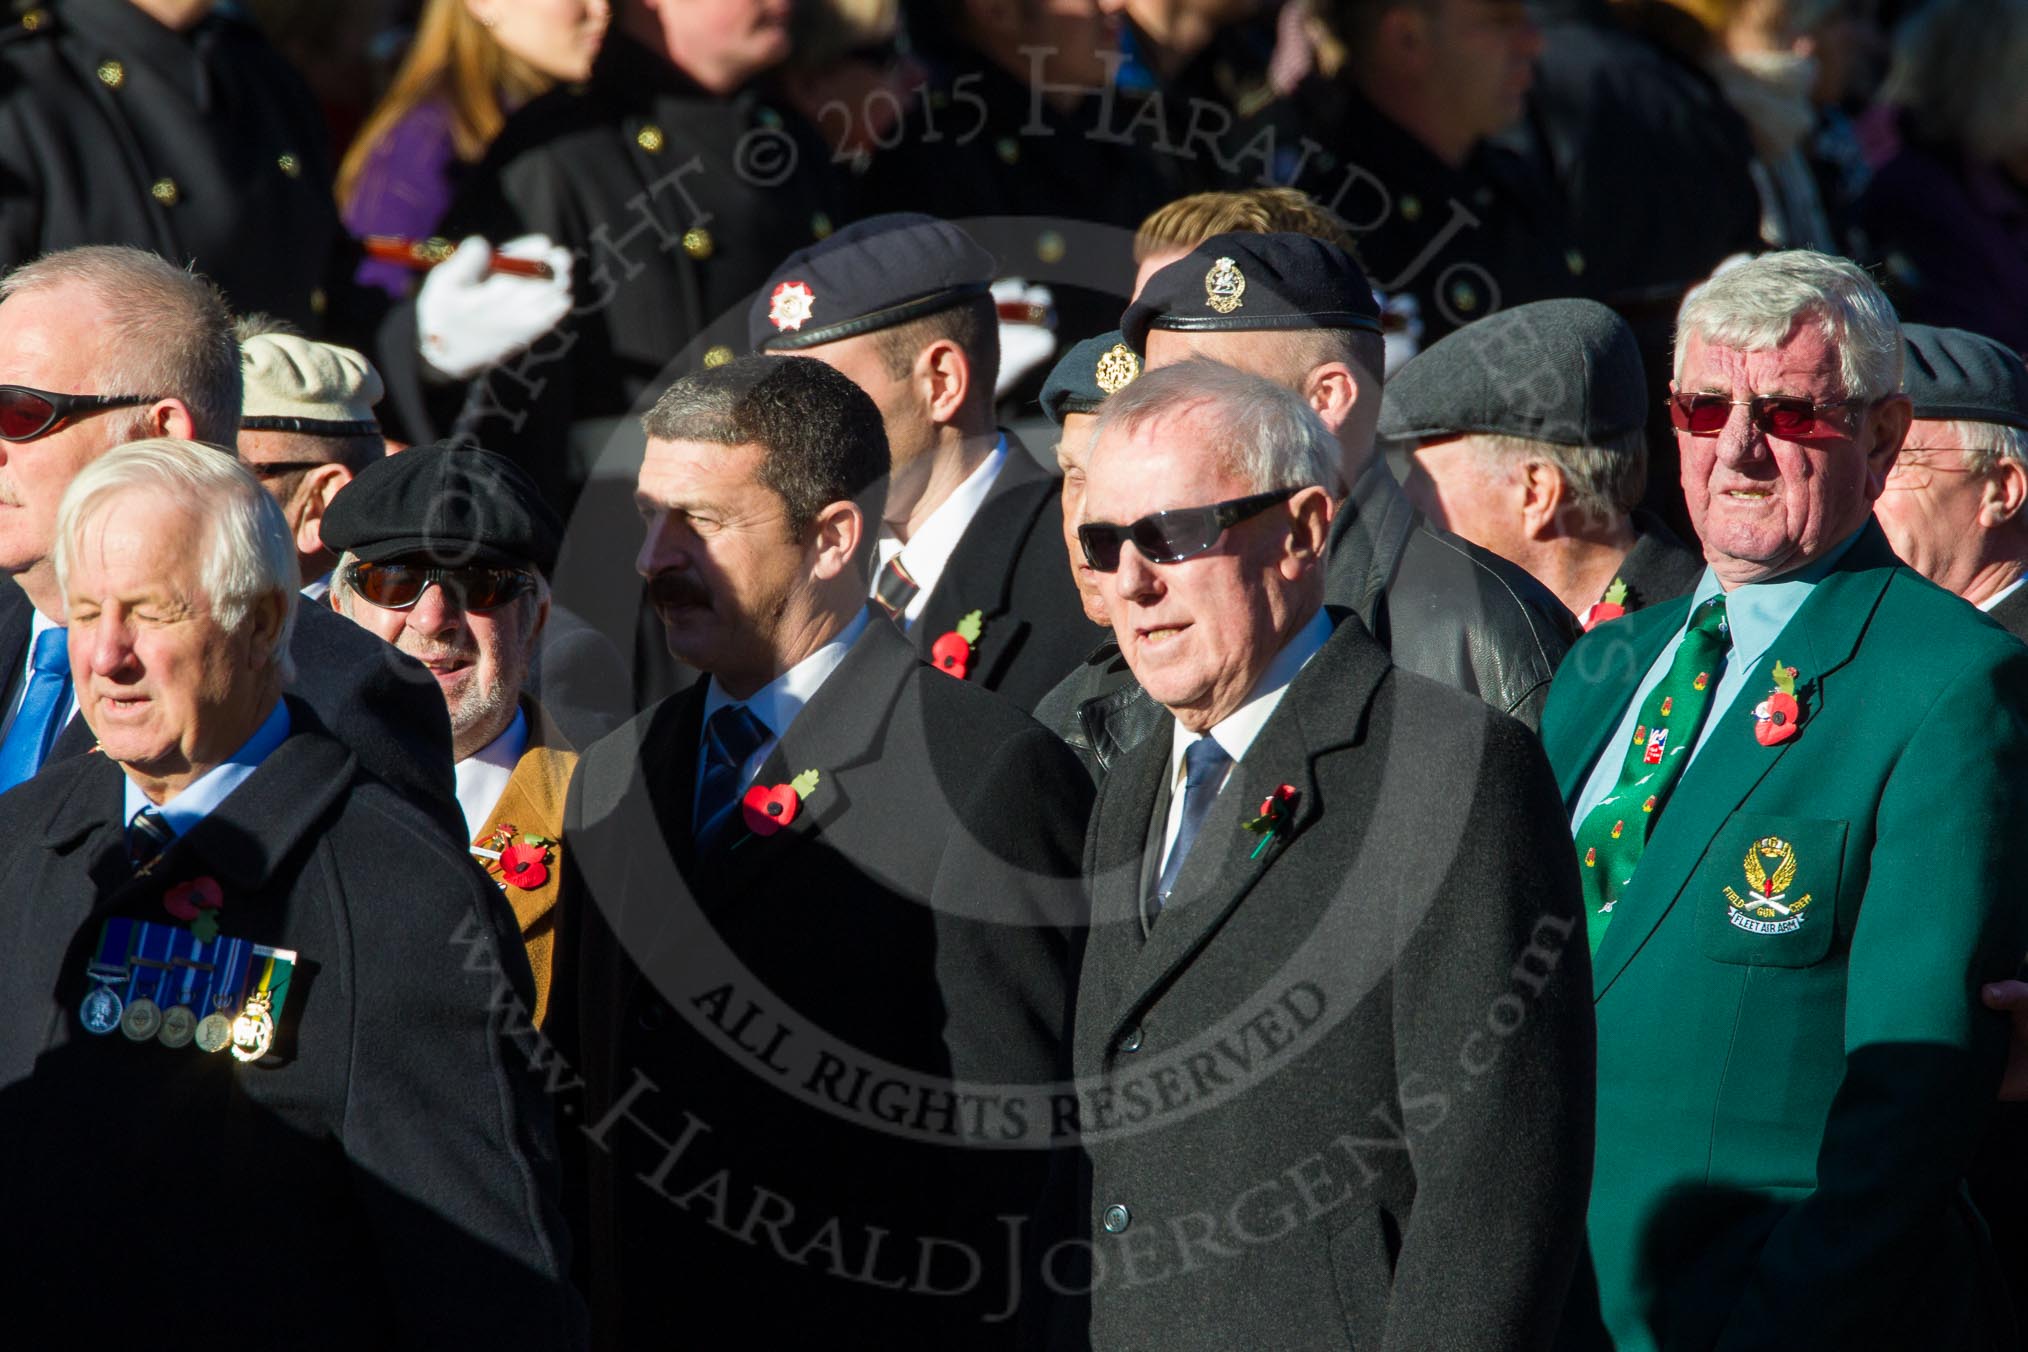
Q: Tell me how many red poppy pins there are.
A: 7